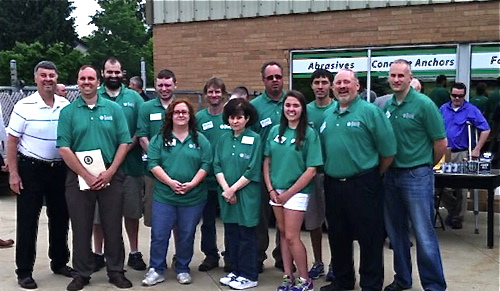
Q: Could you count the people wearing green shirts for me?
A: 11